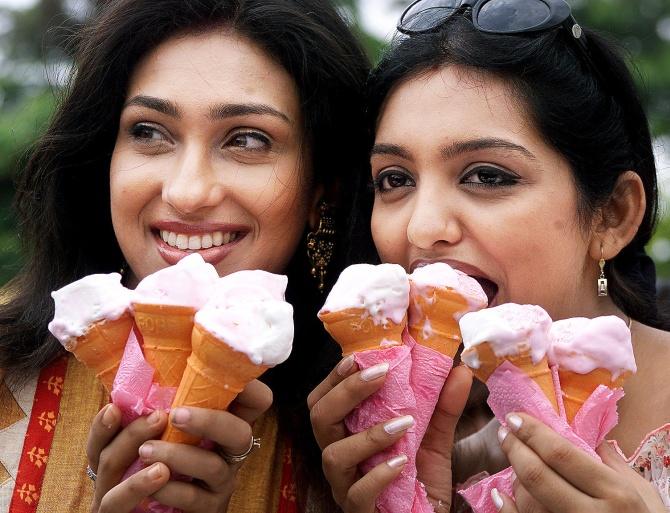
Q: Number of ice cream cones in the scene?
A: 7